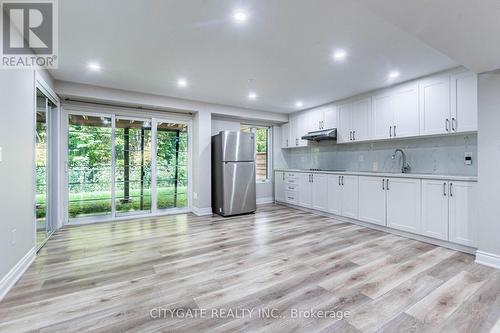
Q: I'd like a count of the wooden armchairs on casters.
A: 0